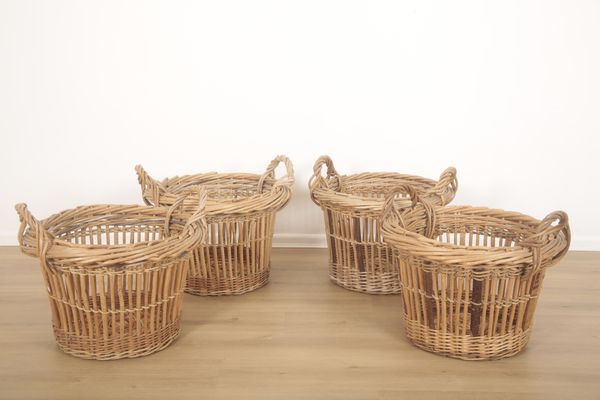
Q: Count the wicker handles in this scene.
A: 8